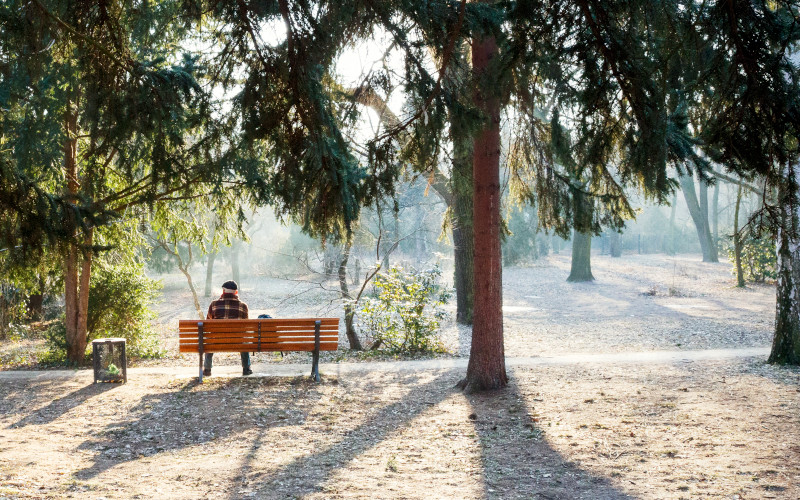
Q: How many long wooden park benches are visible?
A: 1